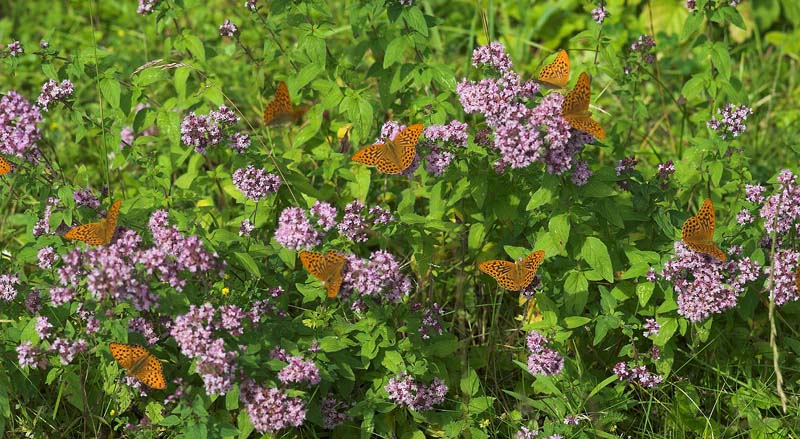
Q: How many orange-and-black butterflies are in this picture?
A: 10